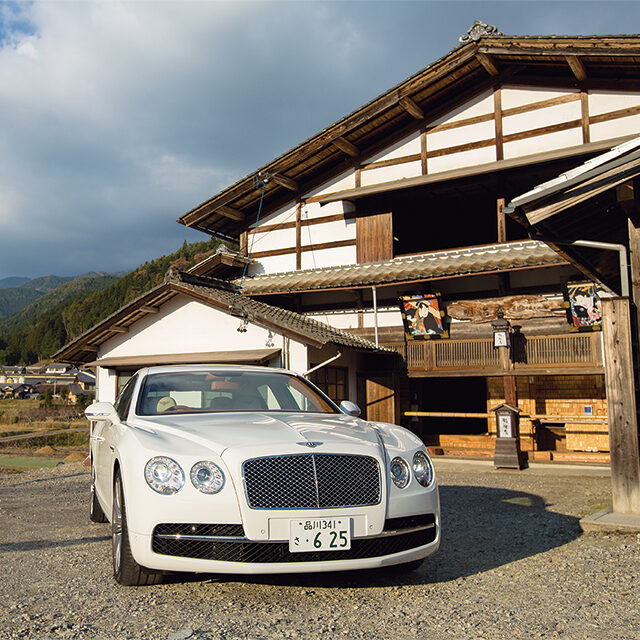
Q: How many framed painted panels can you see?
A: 2